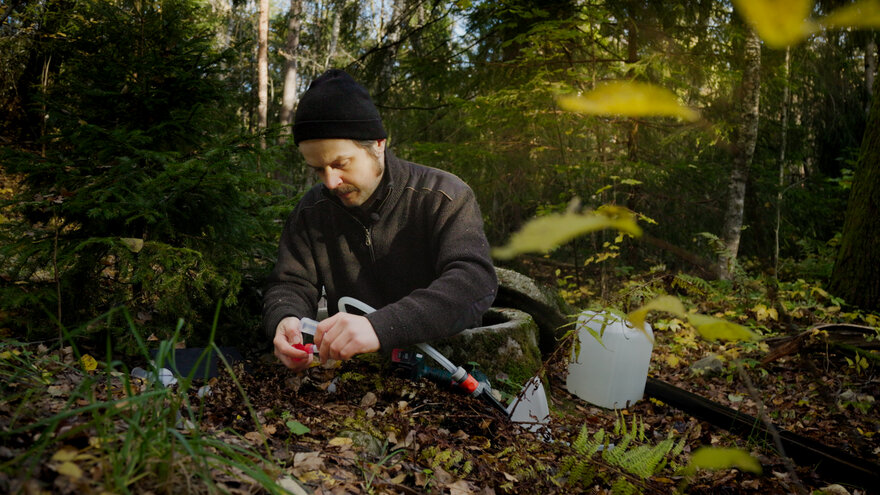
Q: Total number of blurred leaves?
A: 7